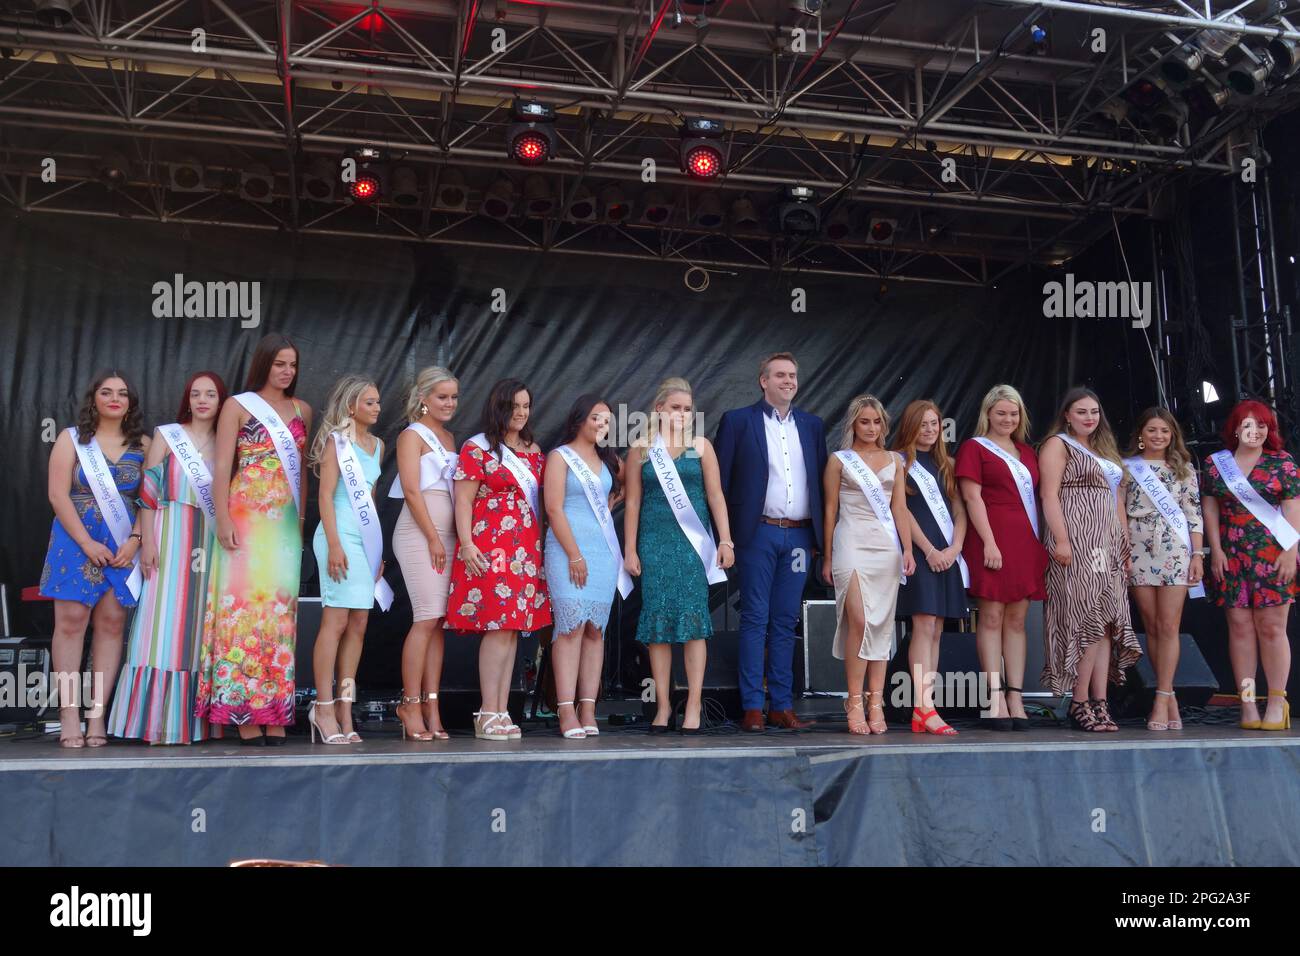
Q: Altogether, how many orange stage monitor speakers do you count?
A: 0